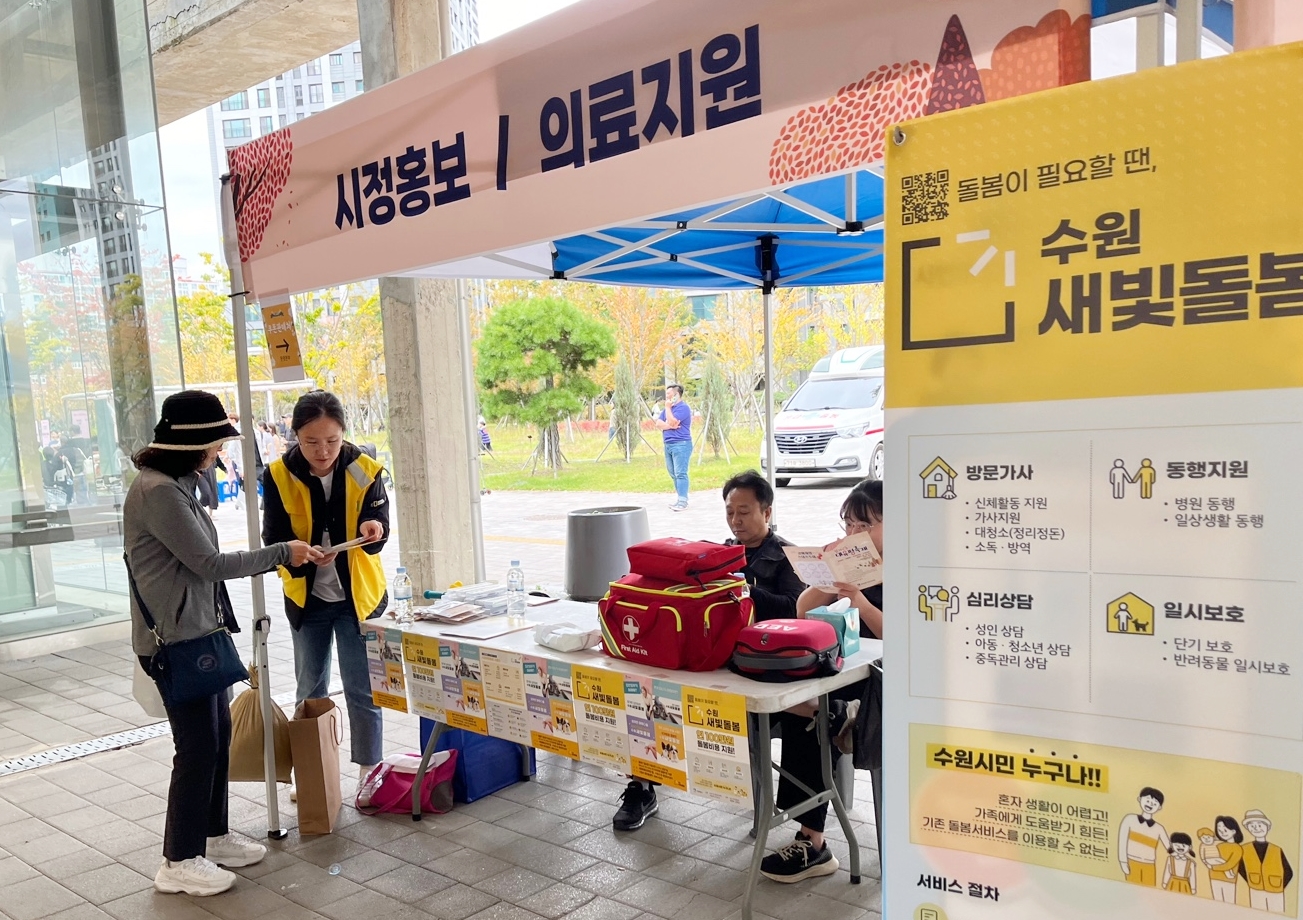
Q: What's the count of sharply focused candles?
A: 0